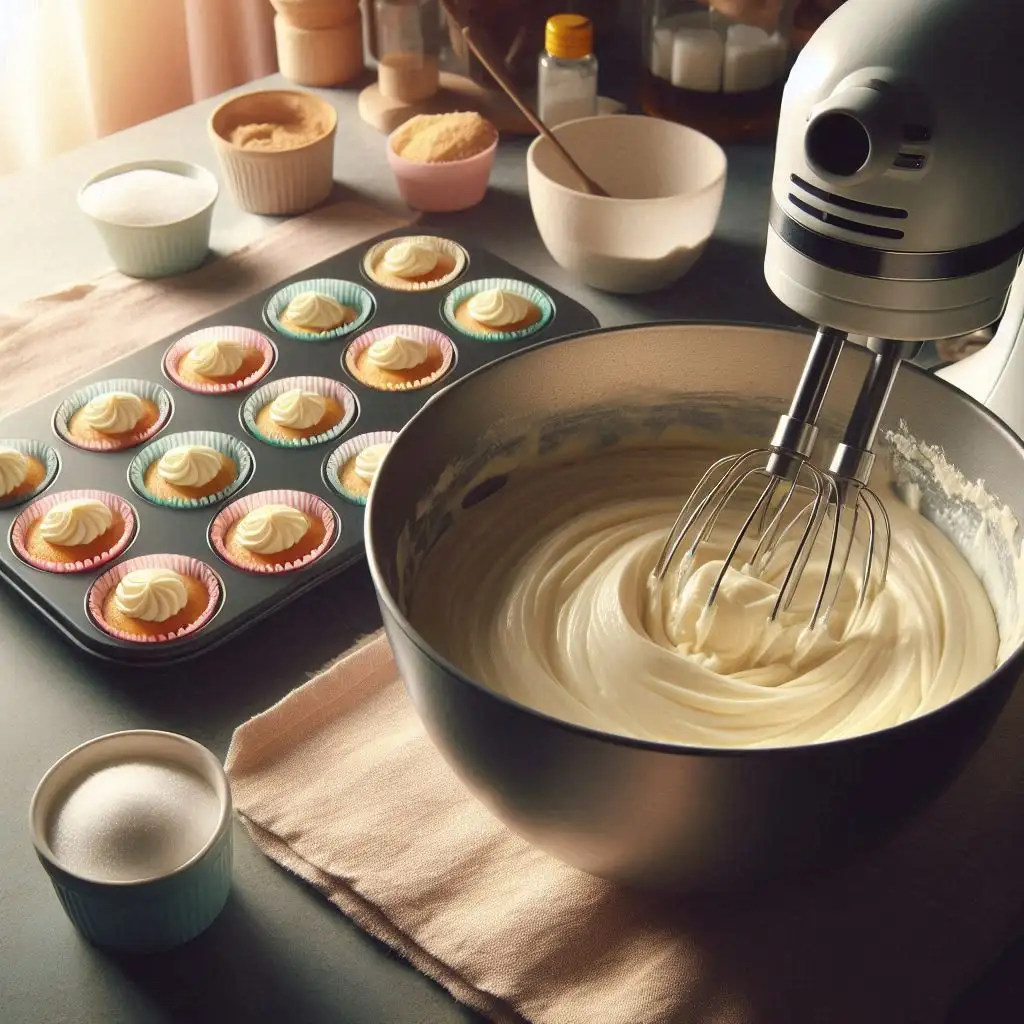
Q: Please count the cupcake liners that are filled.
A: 13